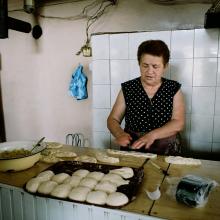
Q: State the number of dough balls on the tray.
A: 15